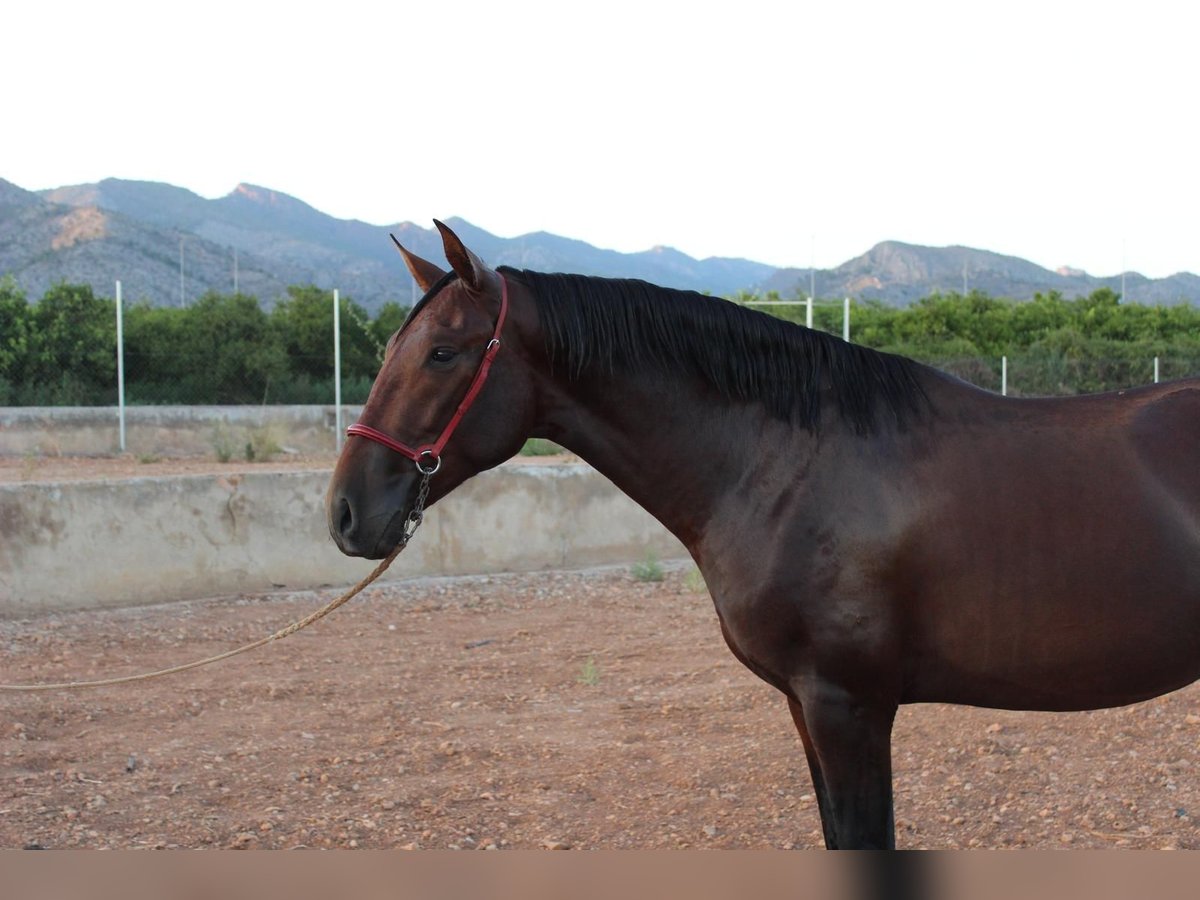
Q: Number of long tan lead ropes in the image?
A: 1